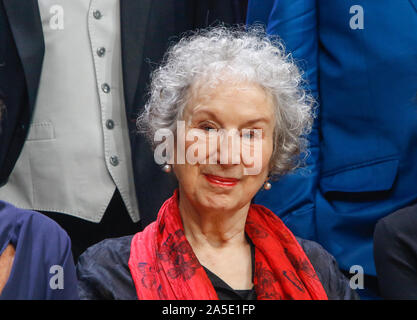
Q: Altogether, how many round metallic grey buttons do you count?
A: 5